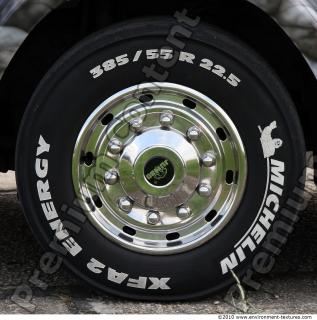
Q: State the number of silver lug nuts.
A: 10